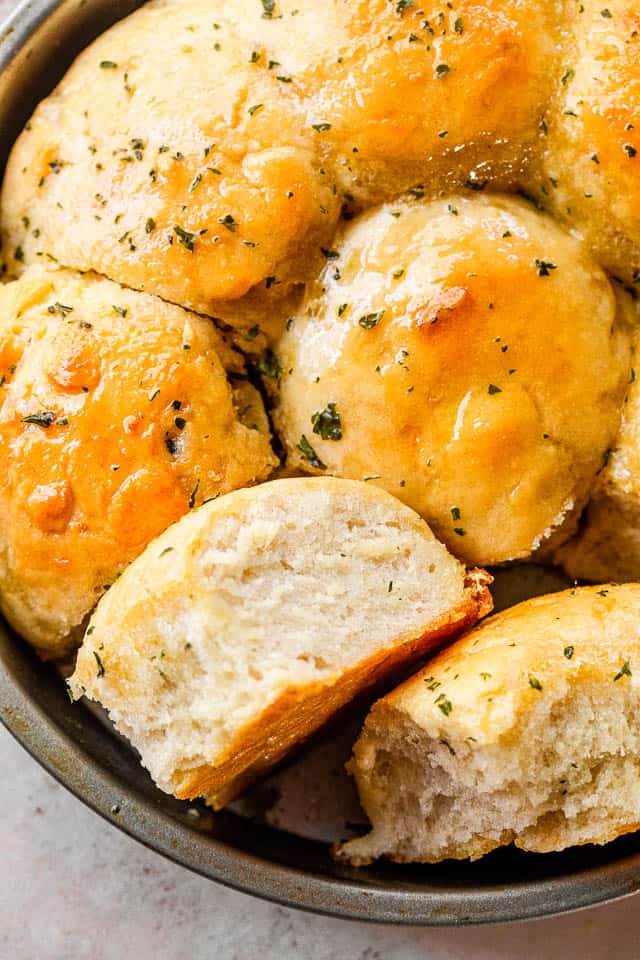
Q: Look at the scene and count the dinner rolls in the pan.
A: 8